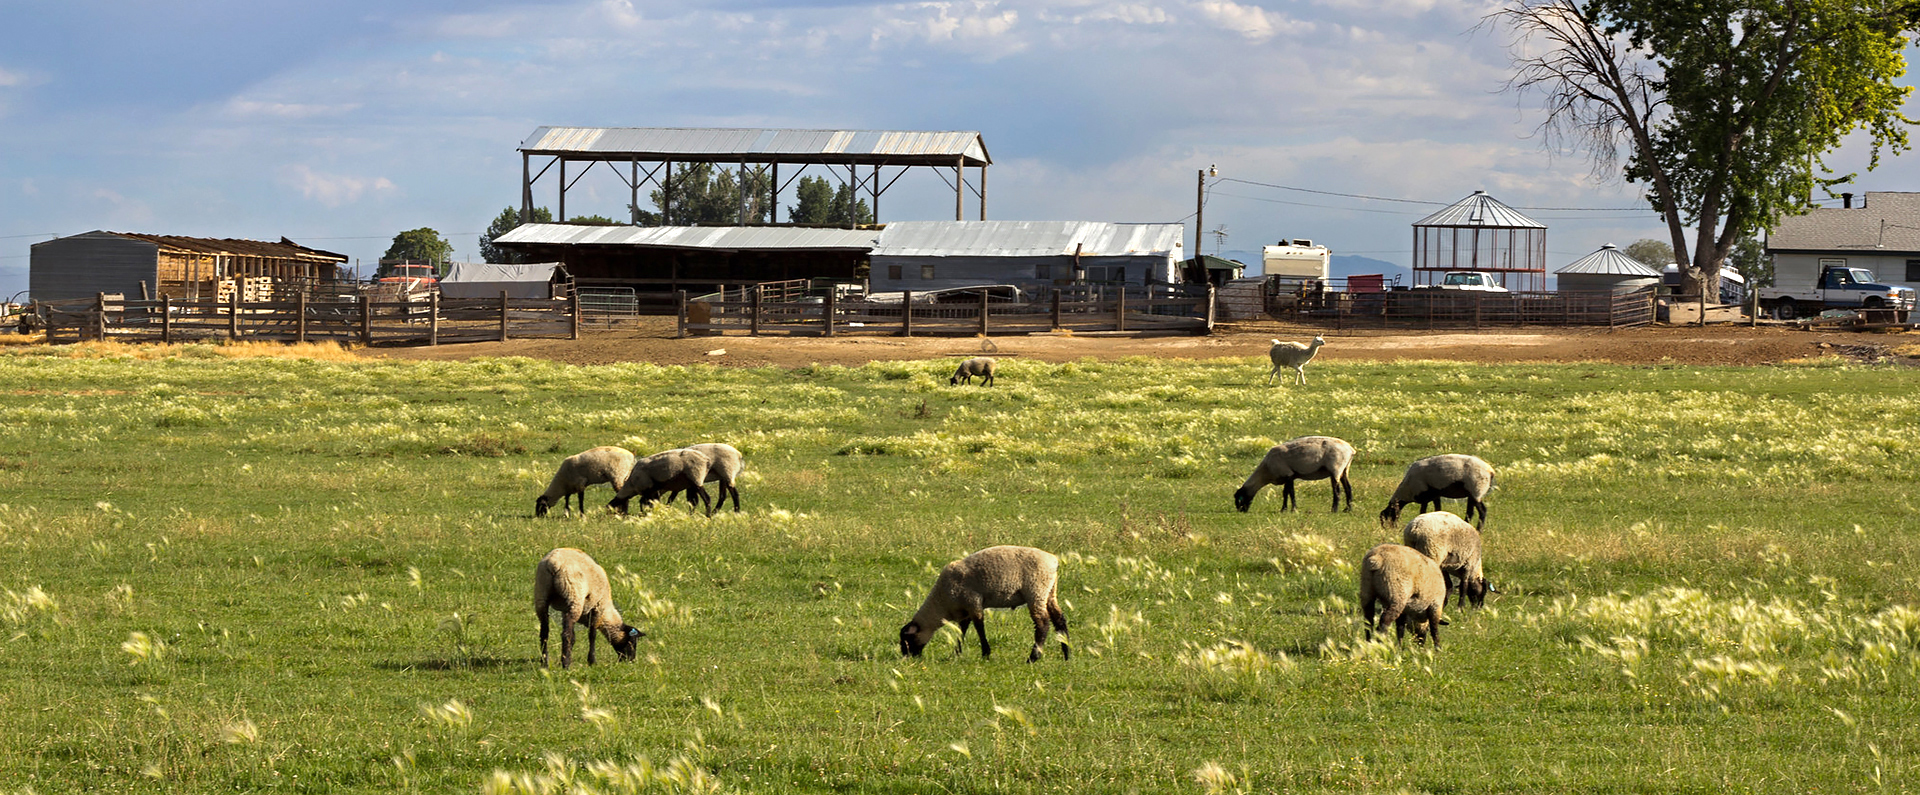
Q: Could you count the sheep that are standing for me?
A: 10